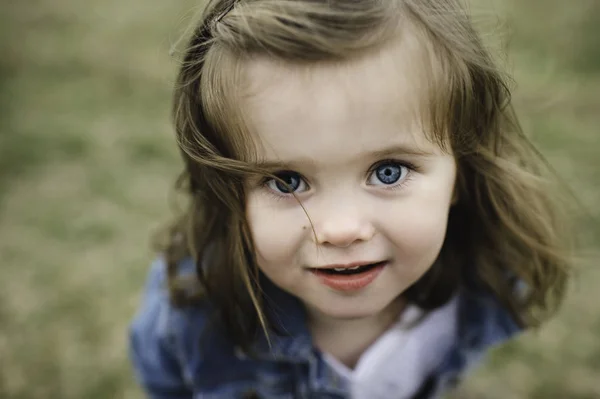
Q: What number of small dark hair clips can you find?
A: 1